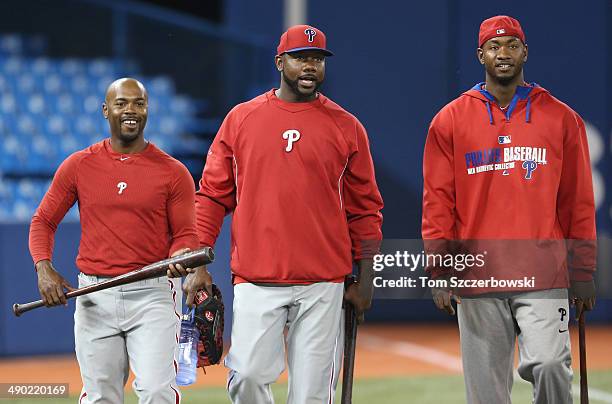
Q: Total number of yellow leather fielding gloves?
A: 0